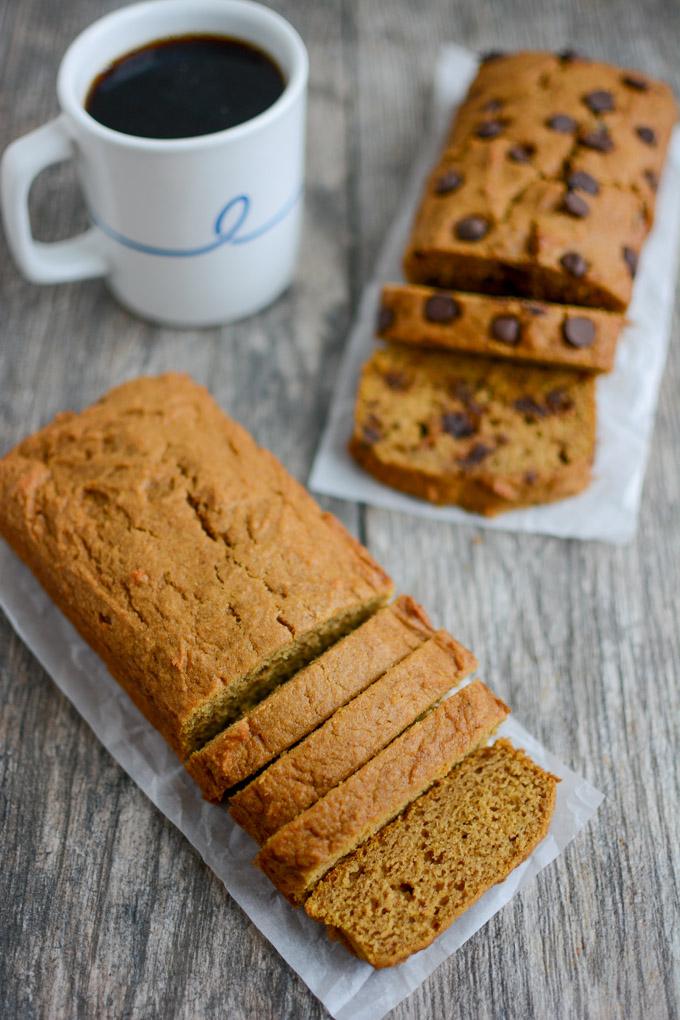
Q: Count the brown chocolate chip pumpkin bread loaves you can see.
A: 1